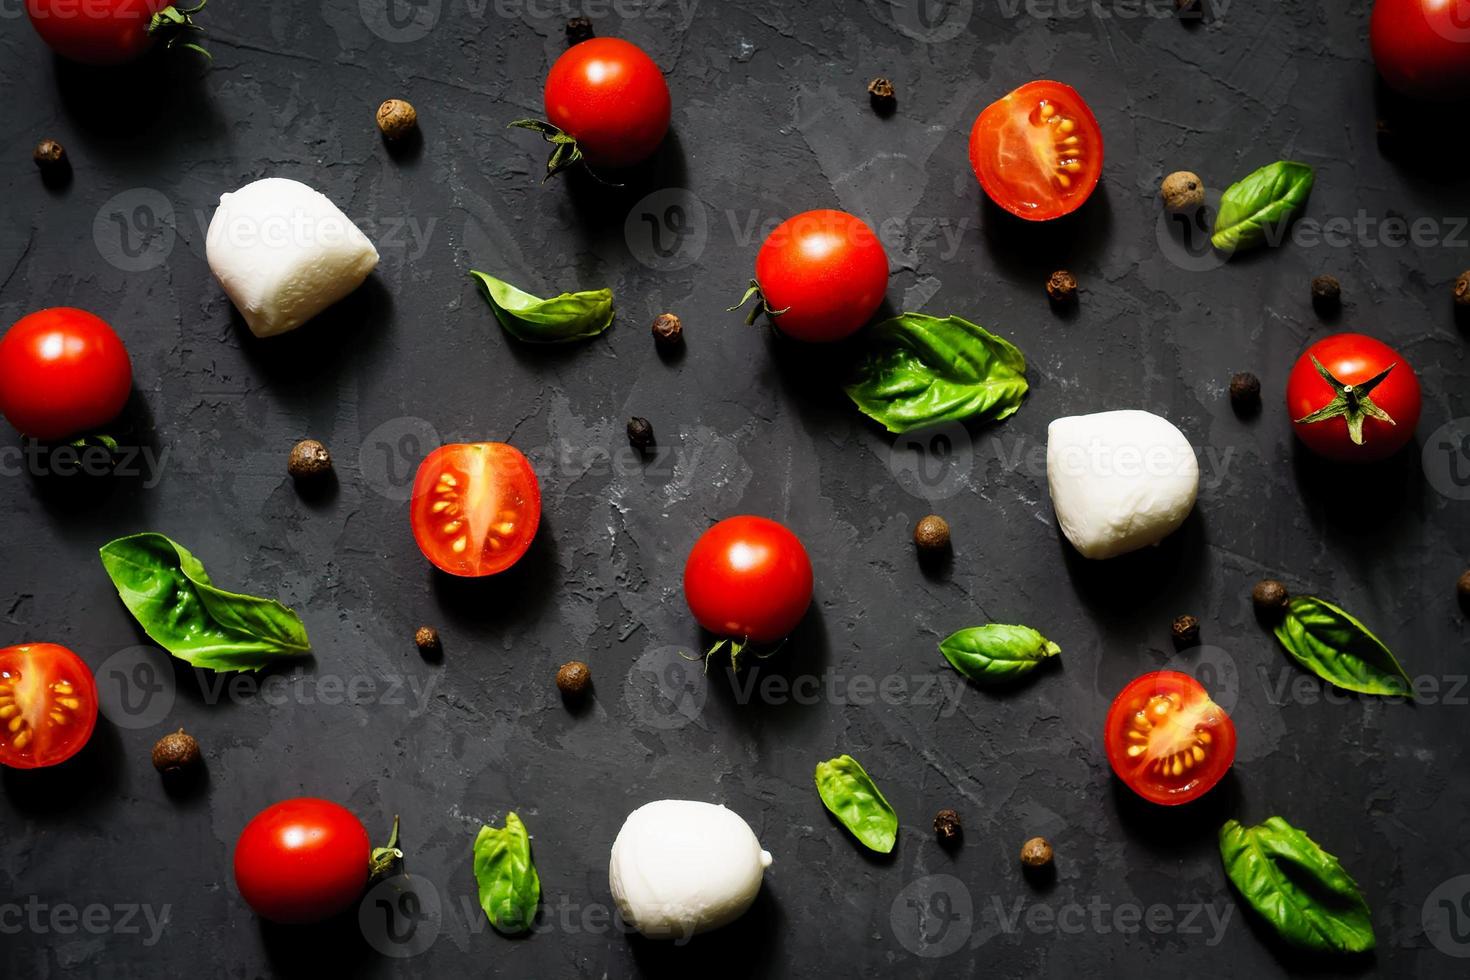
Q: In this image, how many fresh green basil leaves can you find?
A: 9